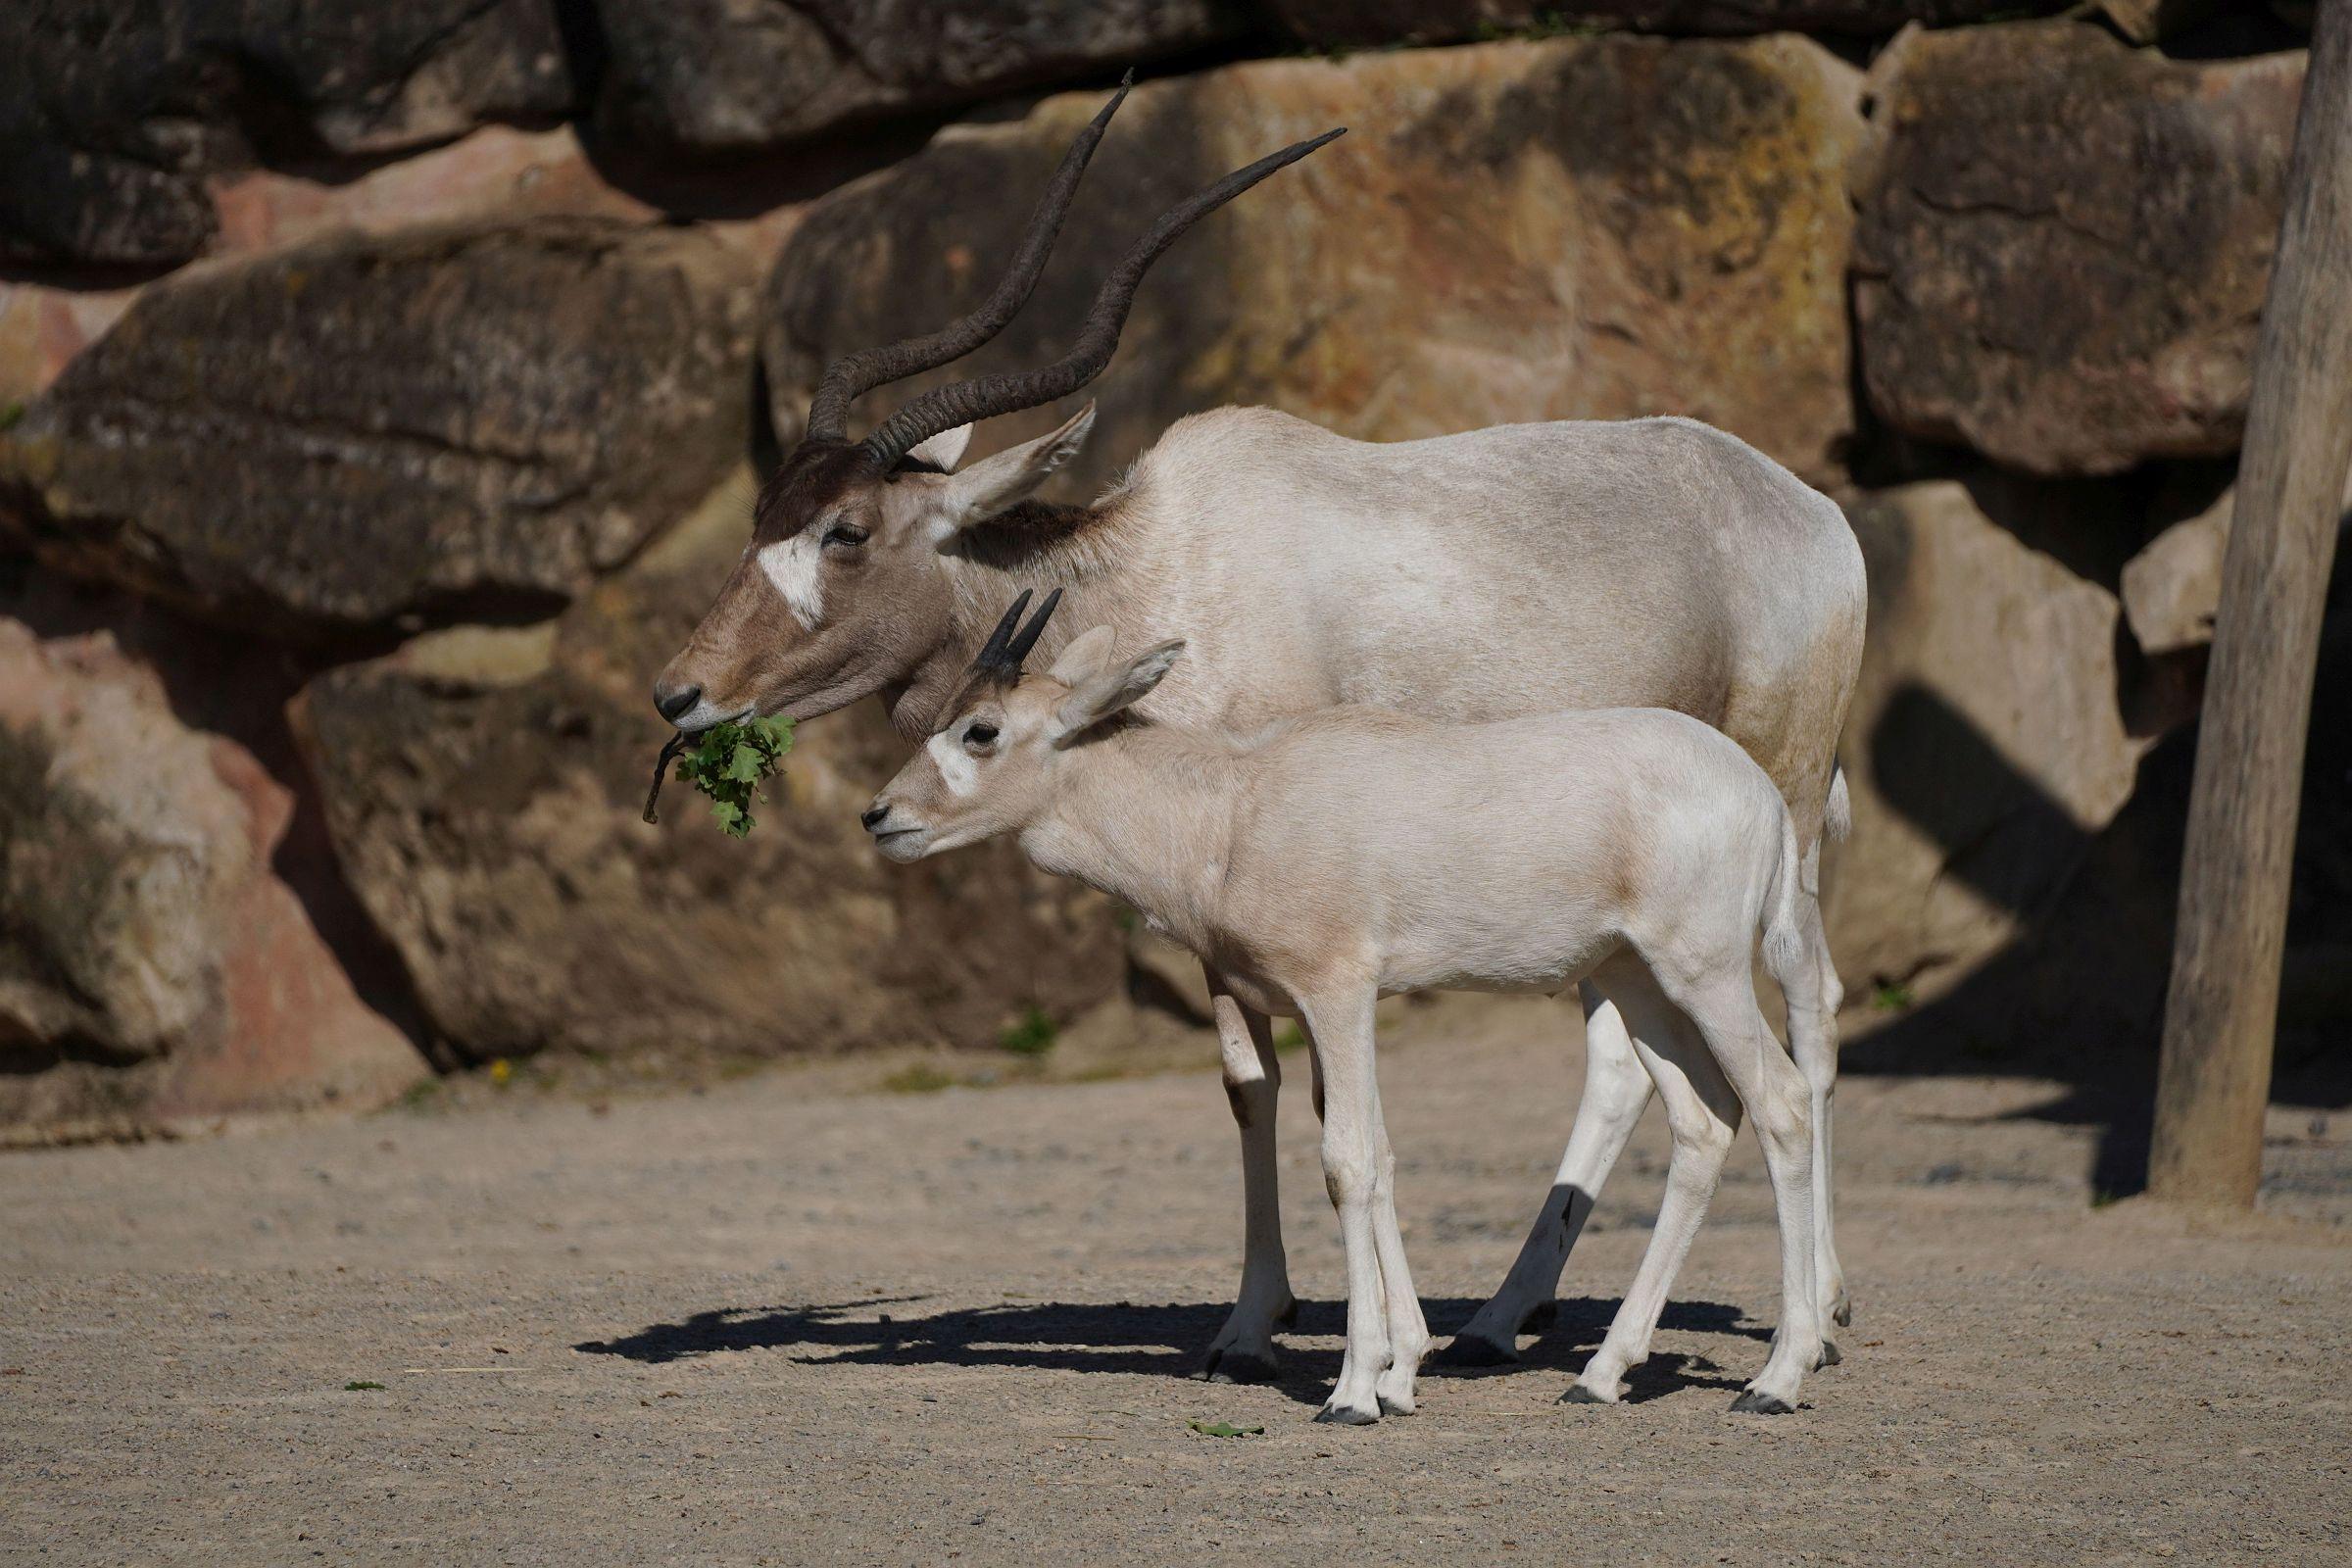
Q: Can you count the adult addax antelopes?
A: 1